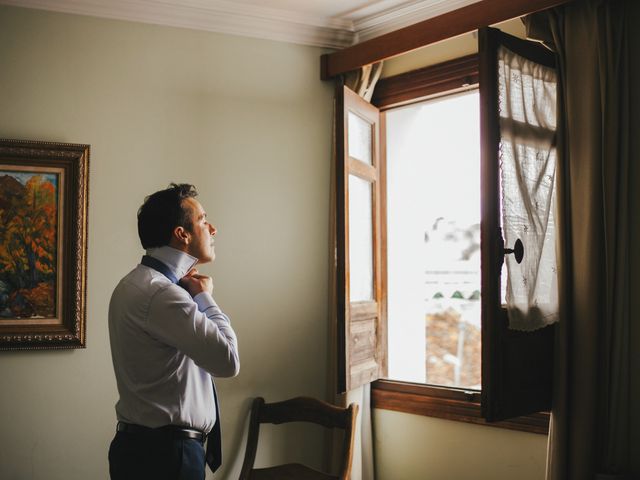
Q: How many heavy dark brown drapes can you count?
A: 1